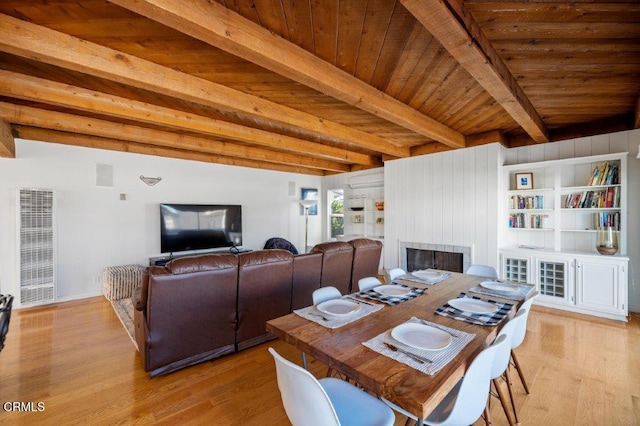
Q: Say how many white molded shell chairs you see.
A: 8